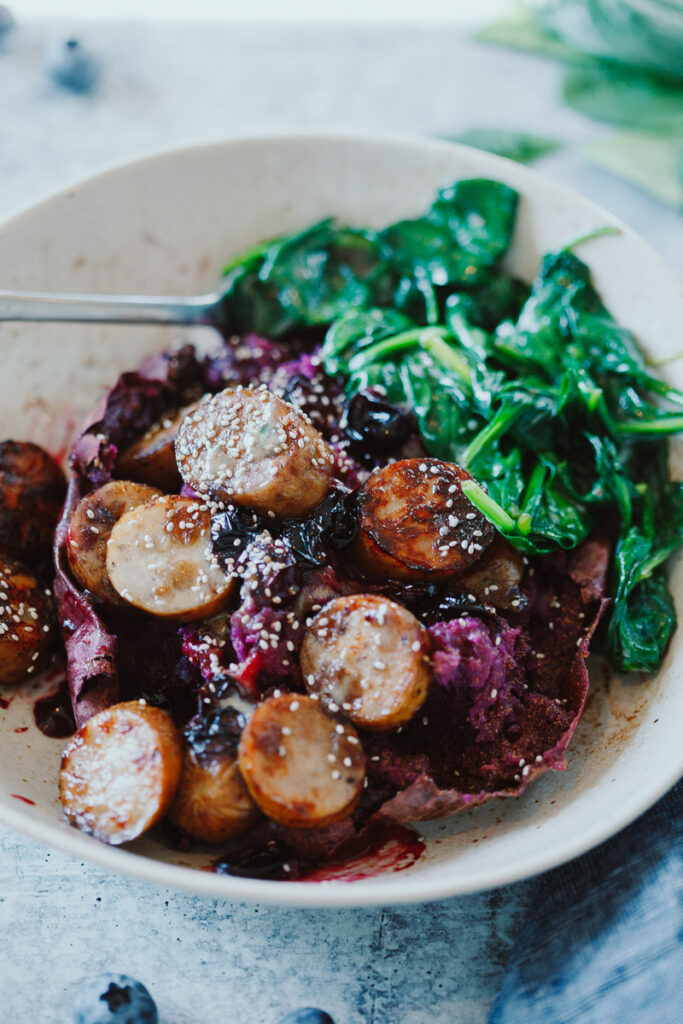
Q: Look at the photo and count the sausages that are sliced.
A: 12